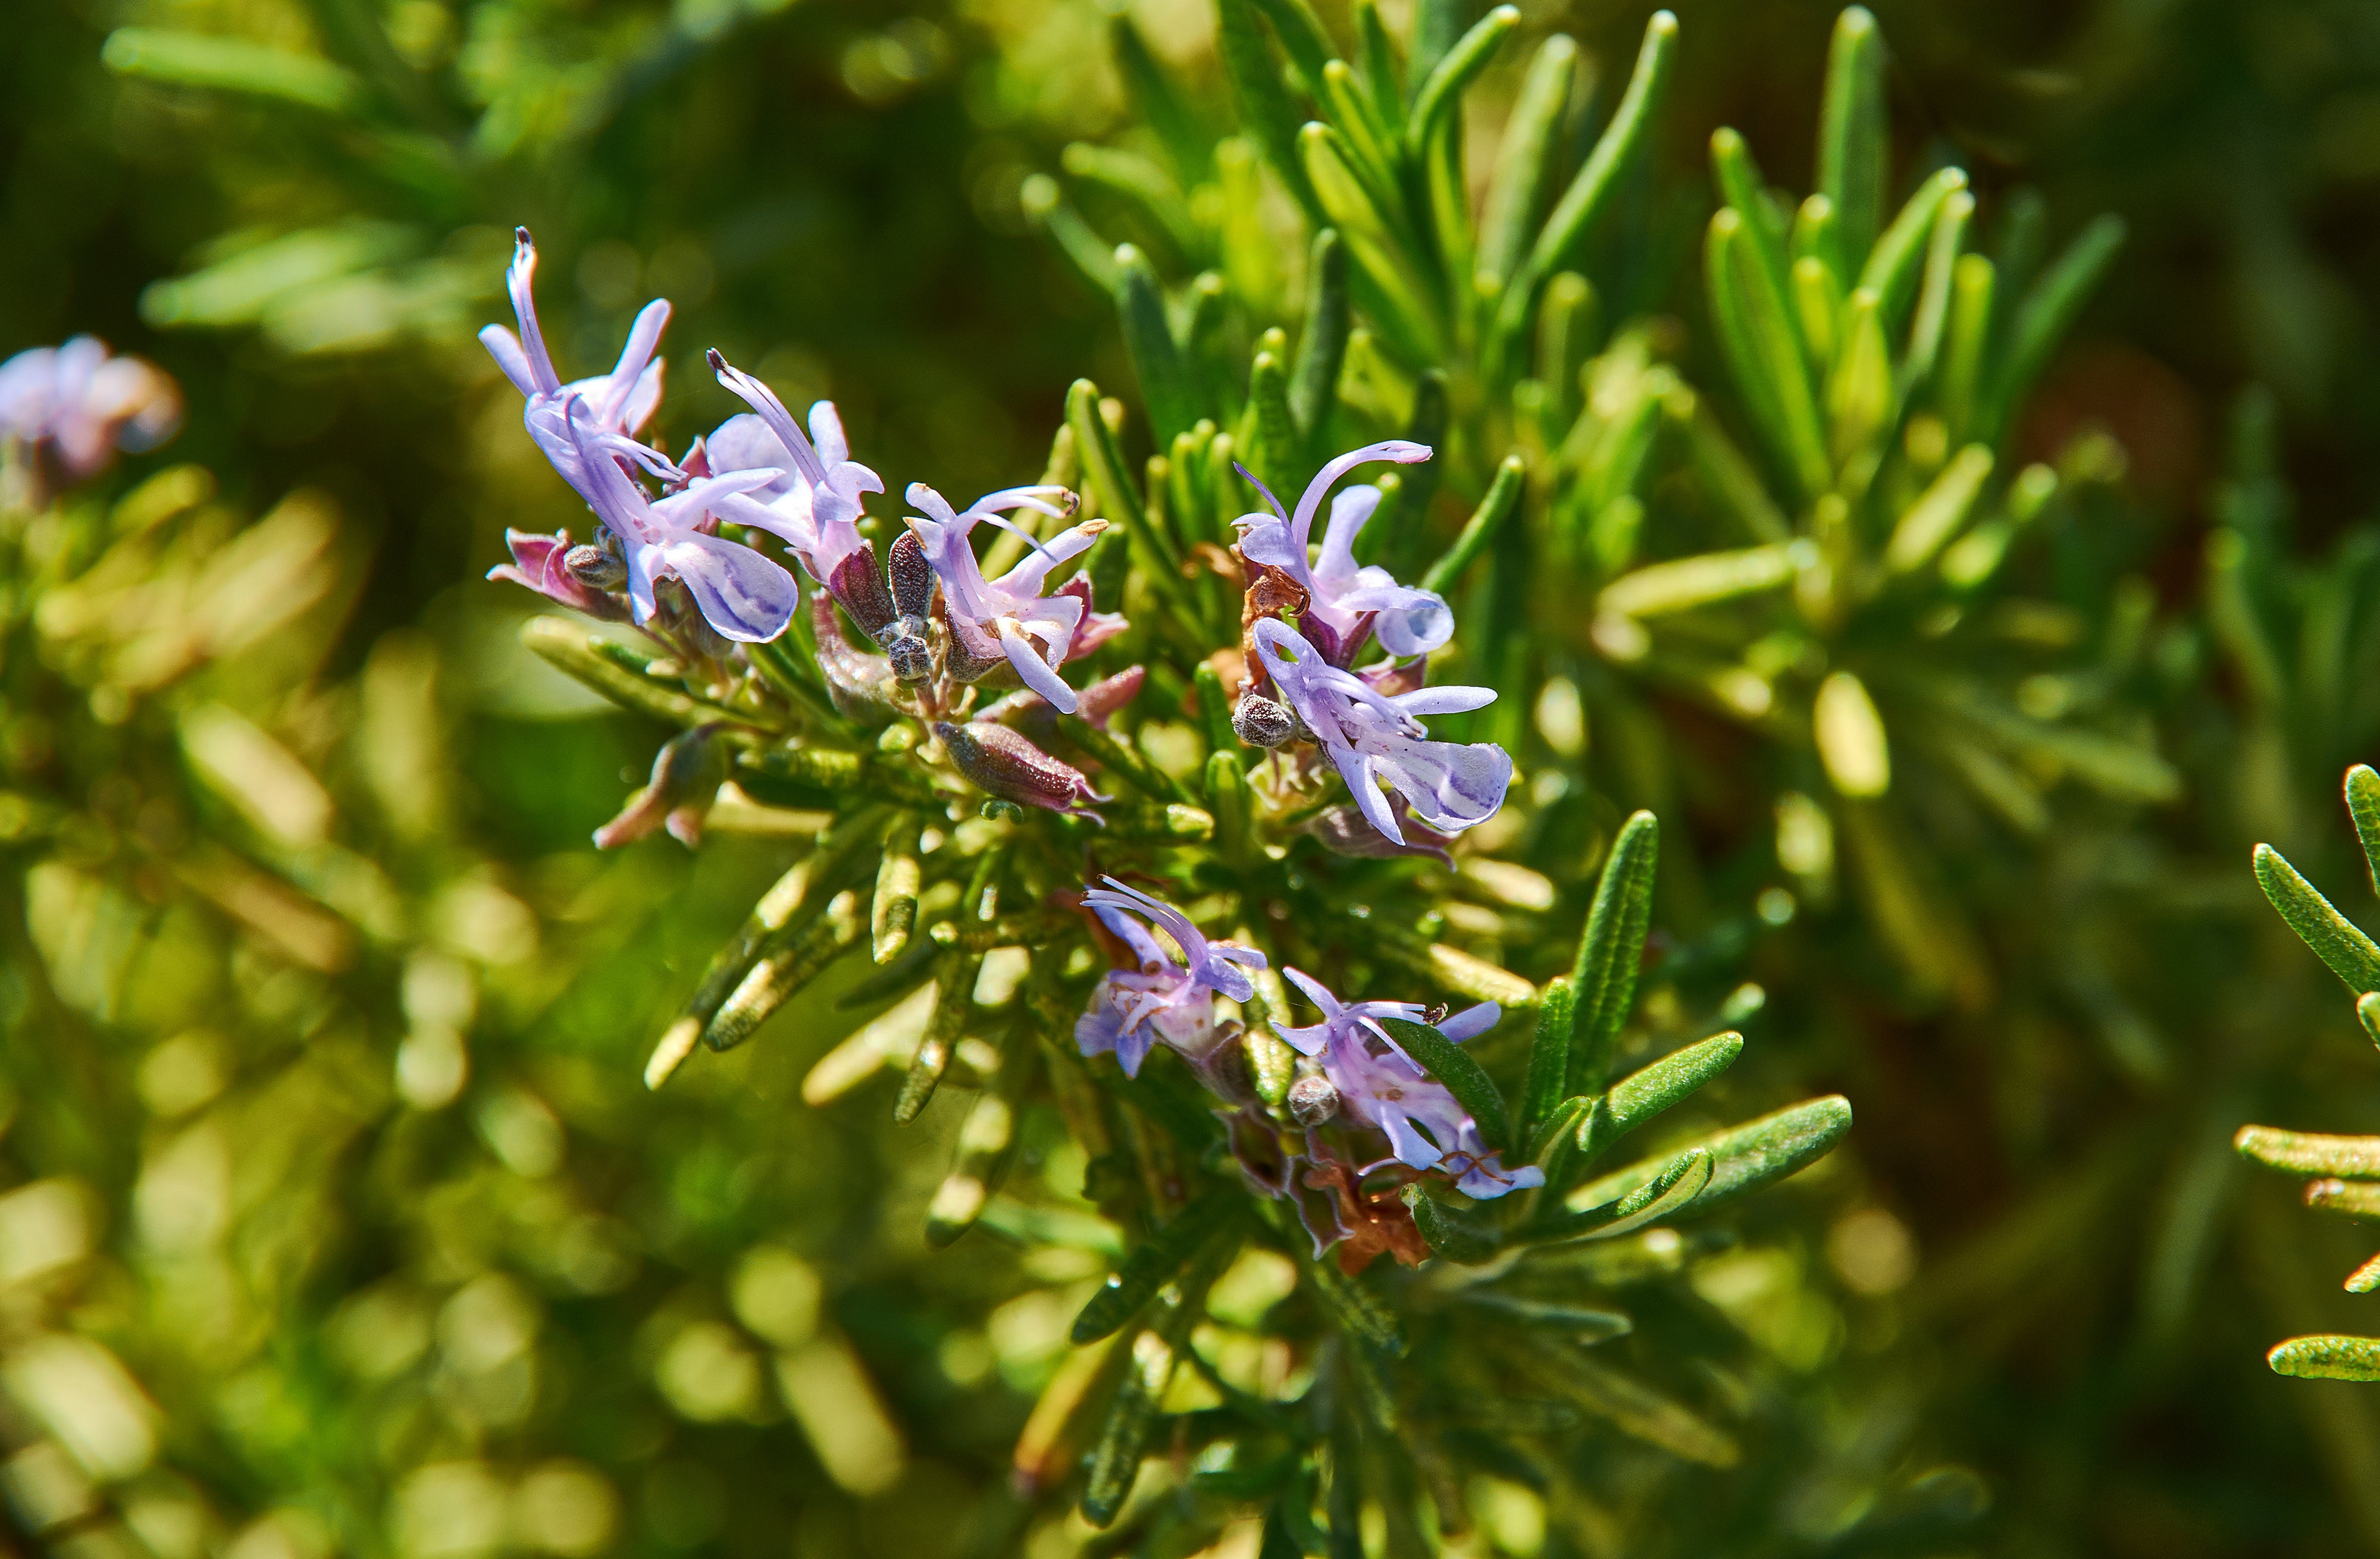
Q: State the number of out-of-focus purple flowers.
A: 1